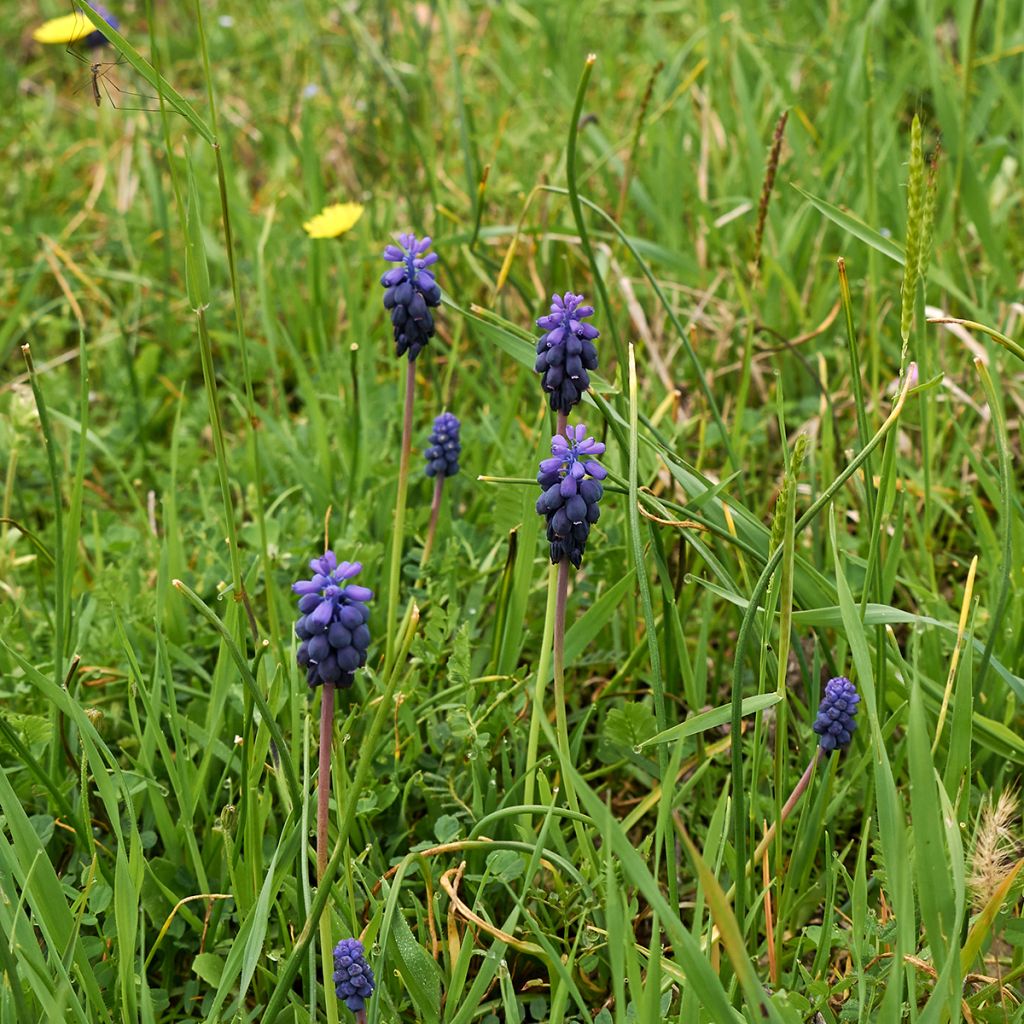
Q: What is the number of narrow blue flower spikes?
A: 7